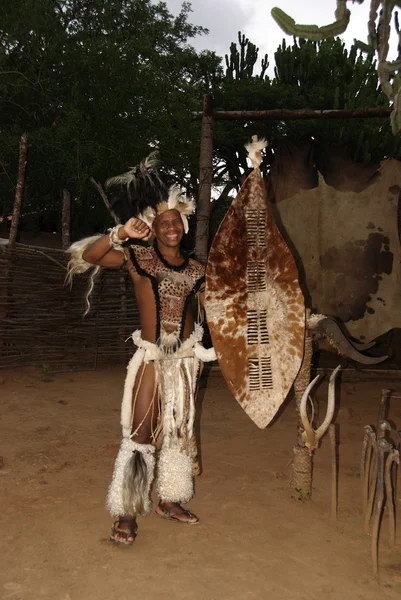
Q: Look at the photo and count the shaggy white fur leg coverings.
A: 2